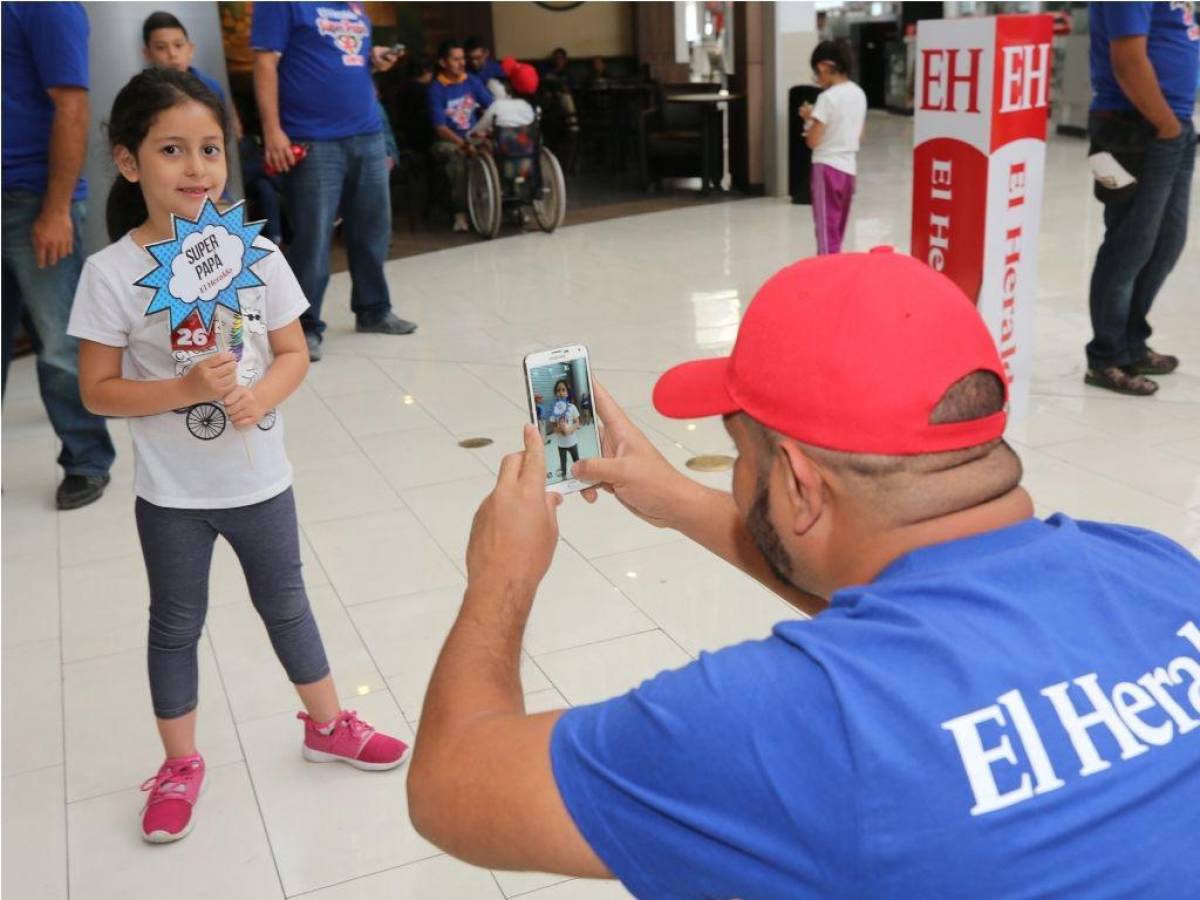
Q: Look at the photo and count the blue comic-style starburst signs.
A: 1